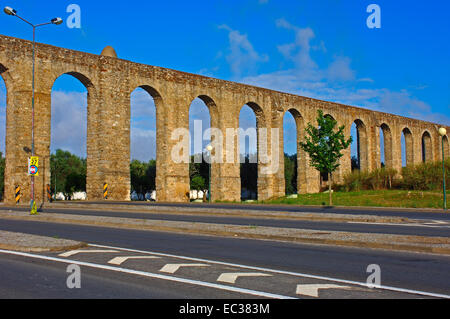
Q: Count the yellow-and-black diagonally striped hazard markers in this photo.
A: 3